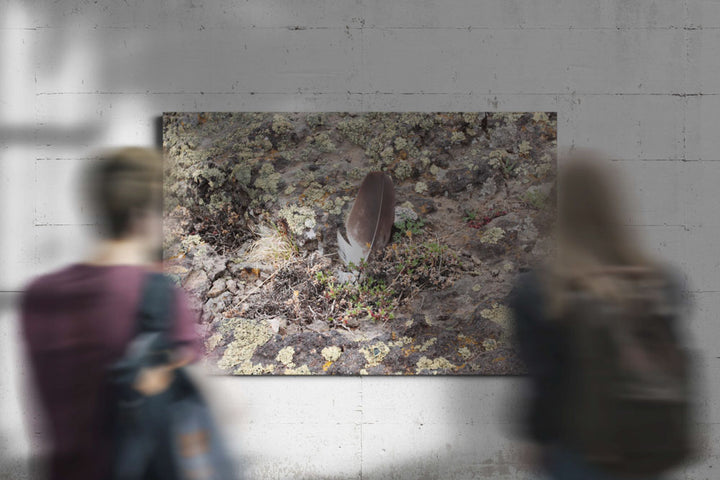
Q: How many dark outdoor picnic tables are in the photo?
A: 0